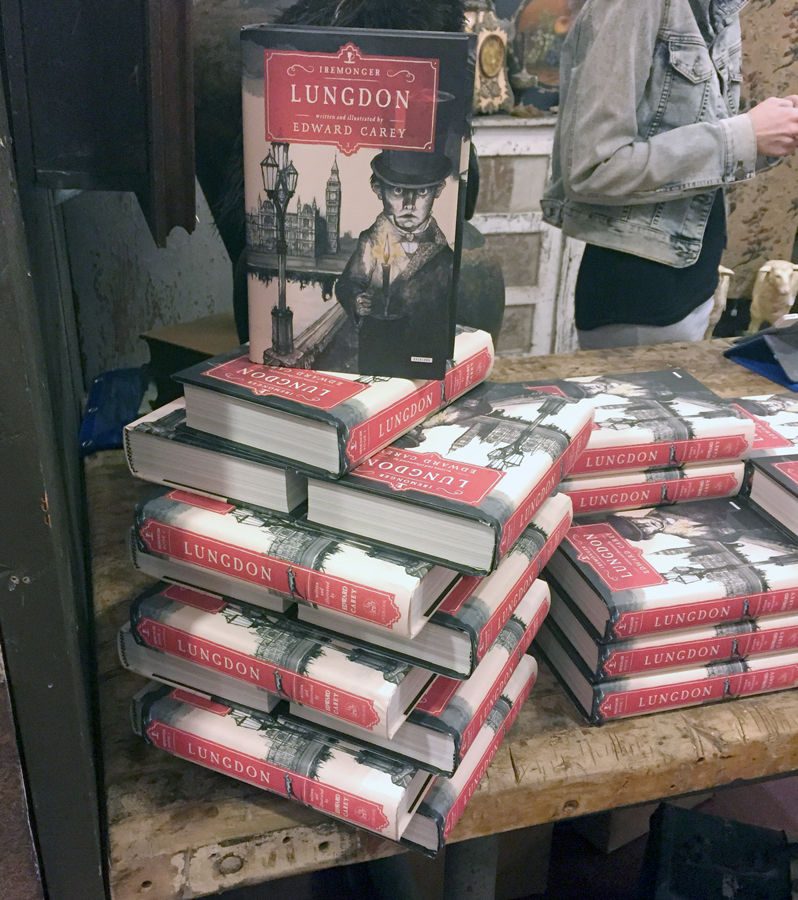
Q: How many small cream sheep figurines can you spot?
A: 2